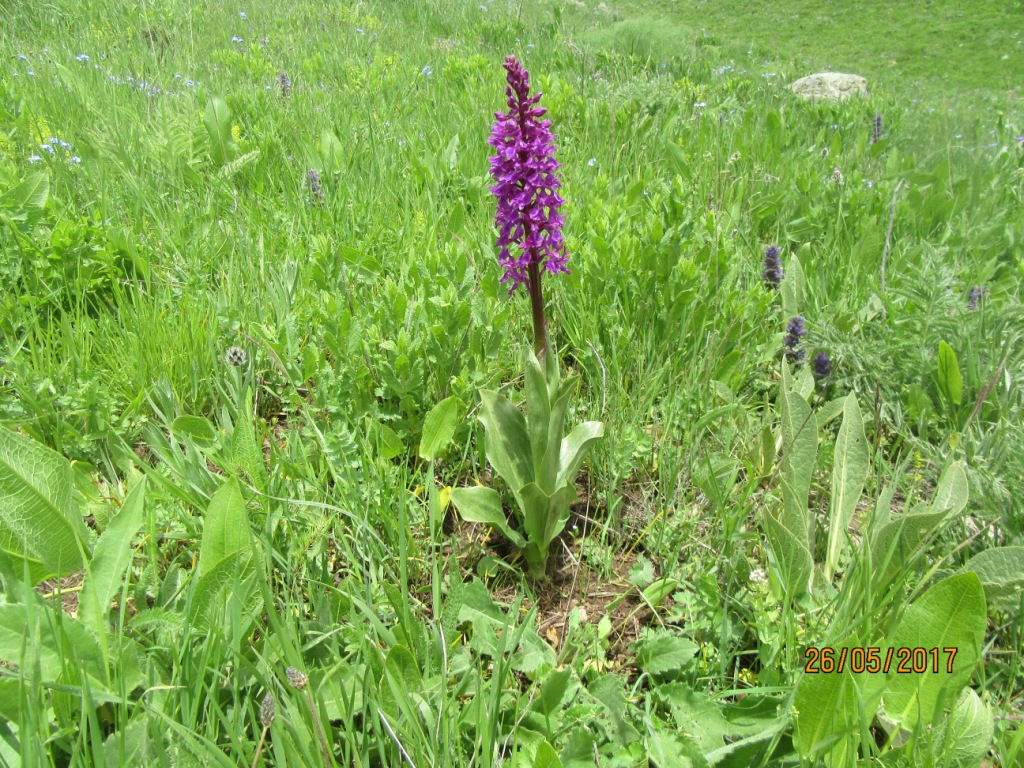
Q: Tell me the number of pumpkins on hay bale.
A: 0